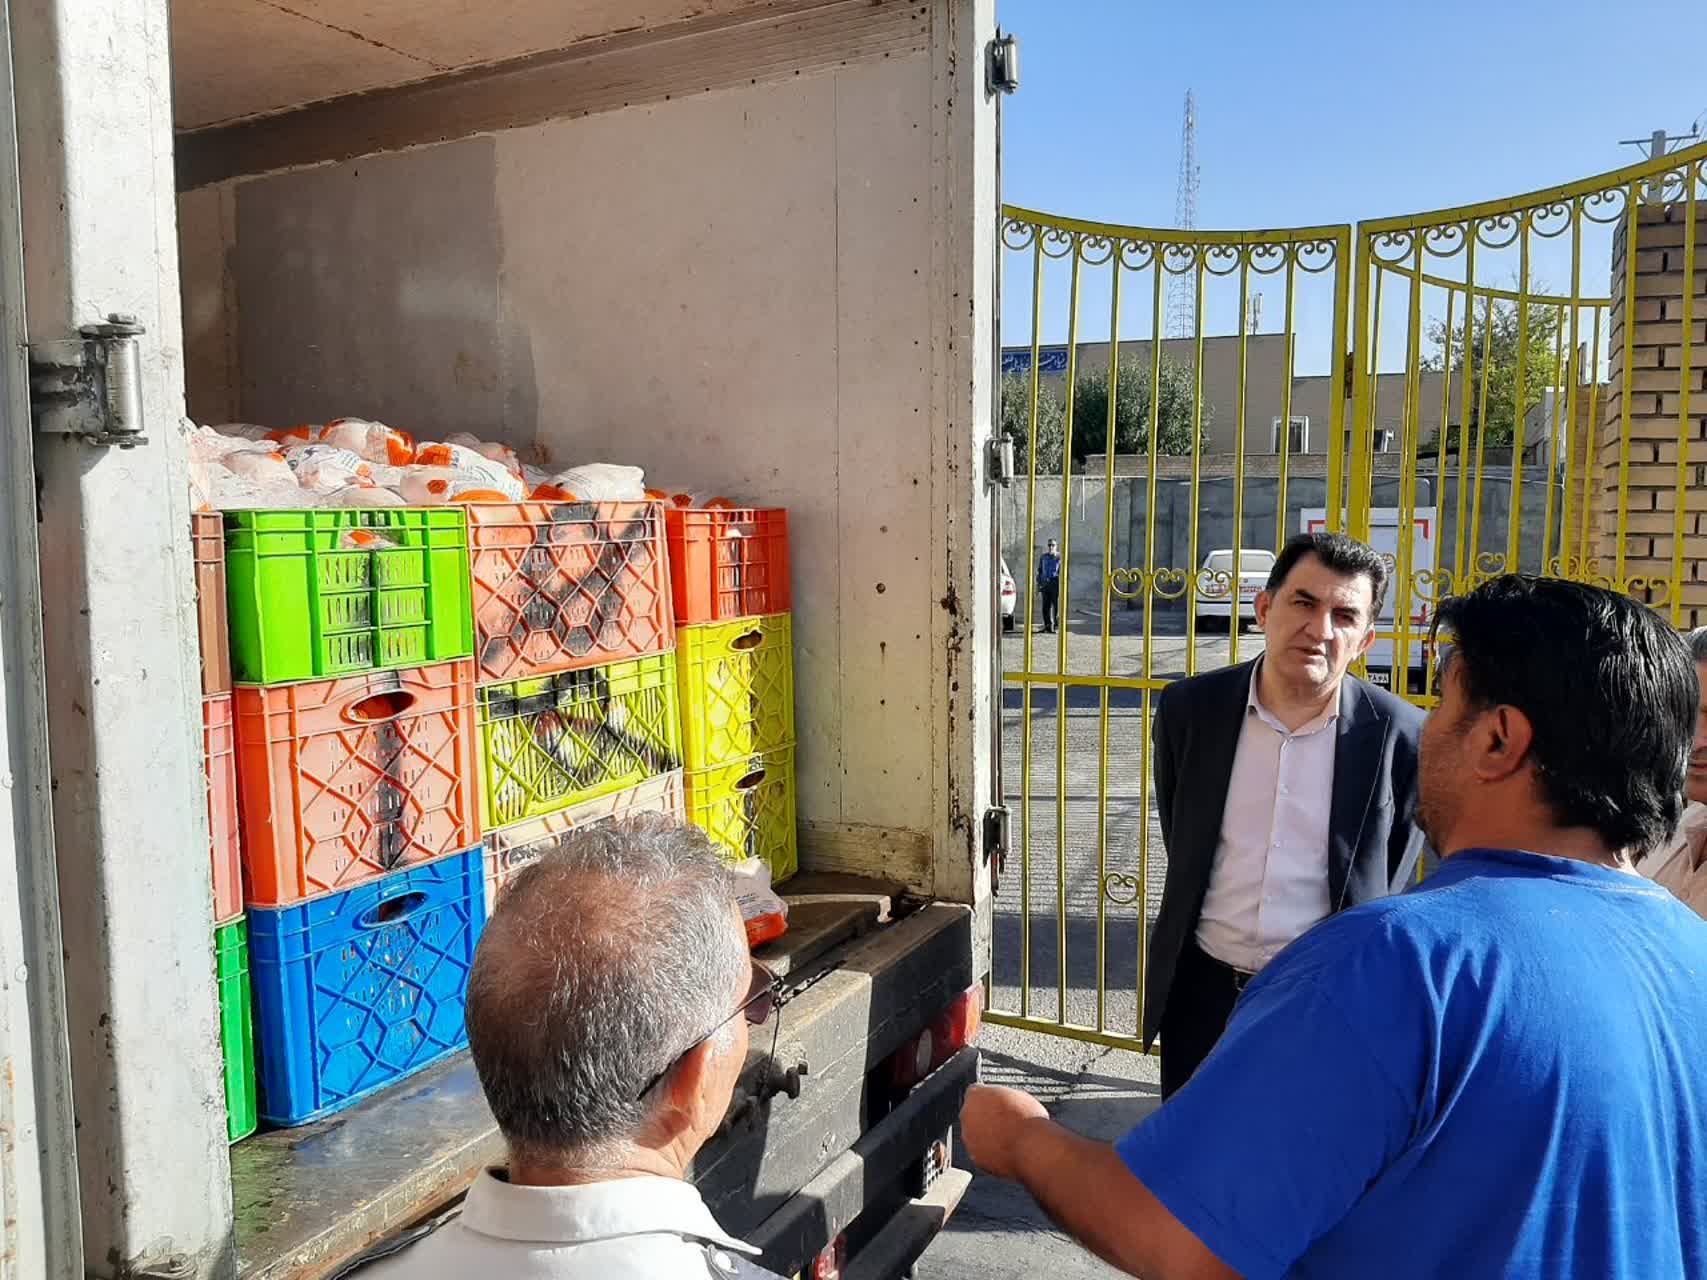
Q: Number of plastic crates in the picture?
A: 12